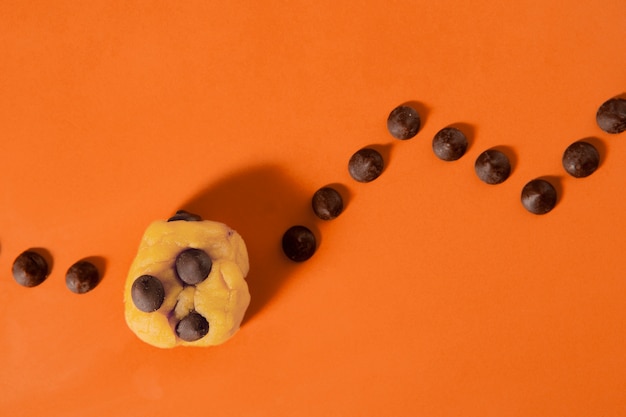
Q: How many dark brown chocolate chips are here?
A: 15